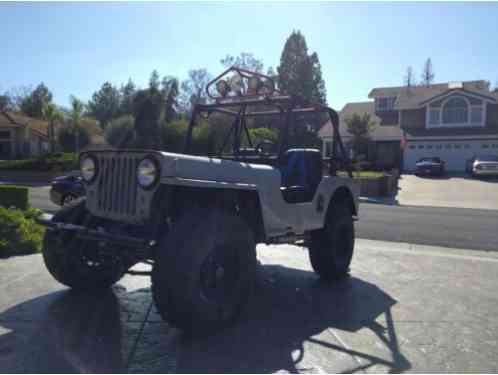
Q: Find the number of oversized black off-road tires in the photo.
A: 3